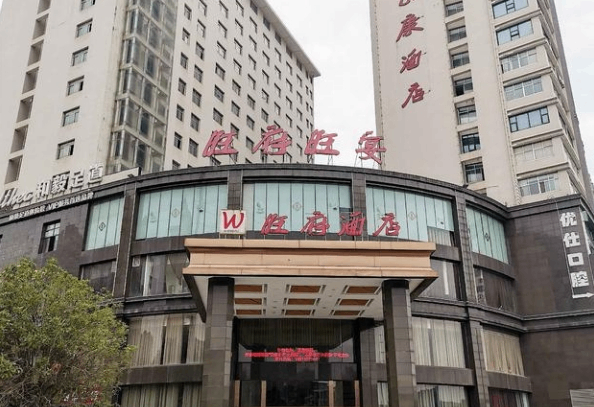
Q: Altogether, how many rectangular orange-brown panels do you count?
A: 9